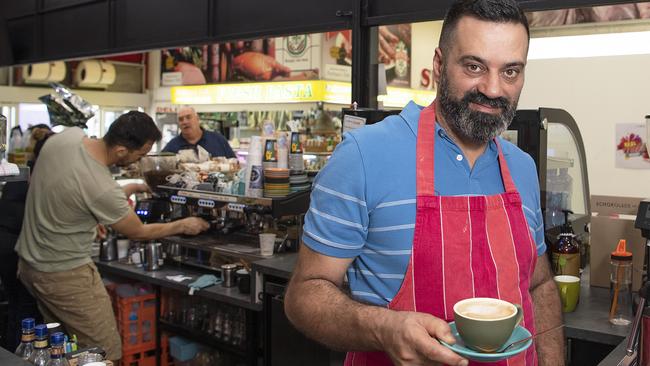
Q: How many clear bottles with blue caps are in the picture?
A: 3